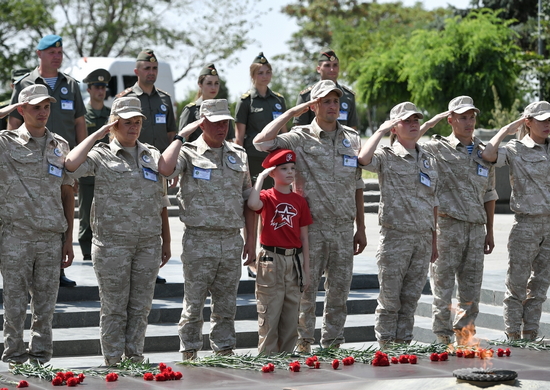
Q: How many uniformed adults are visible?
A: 13